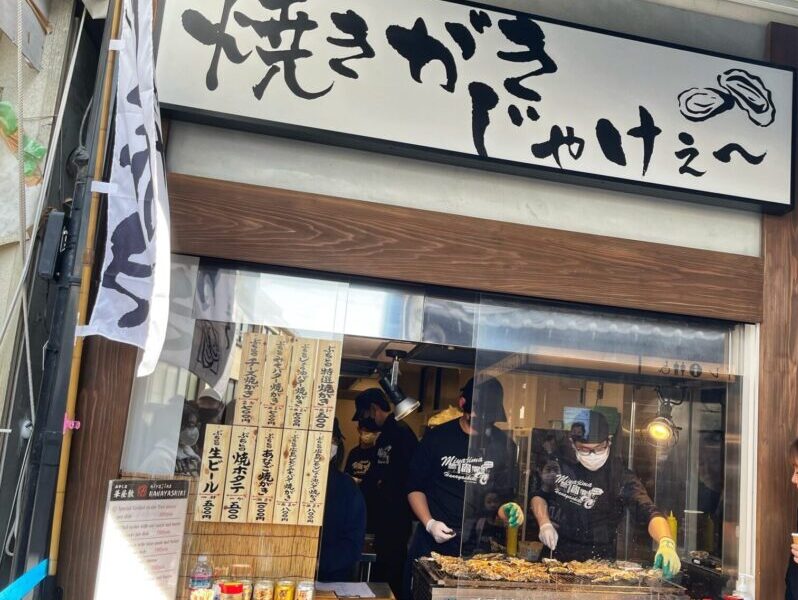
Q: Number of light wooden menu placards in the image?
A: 9